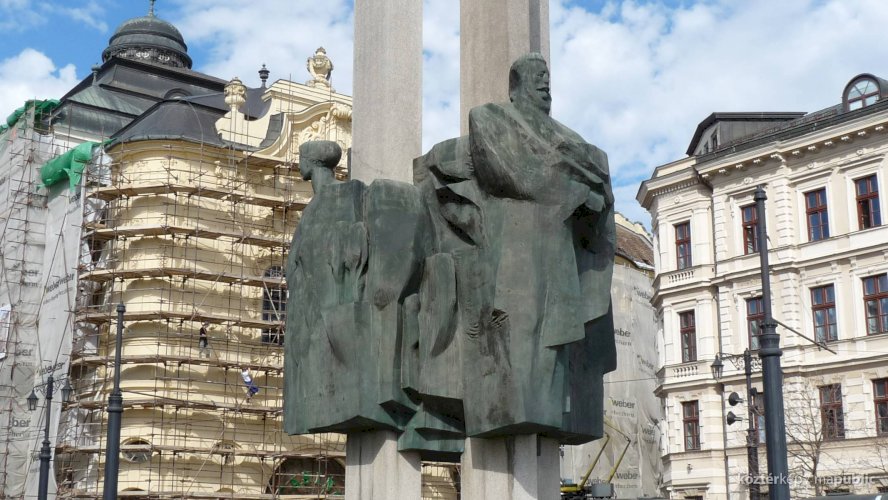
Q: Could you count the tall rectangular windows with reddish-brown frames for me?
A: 12